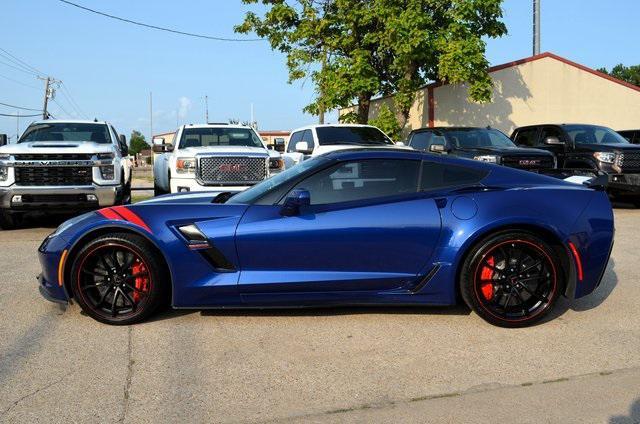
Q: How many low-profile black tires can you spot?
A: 2